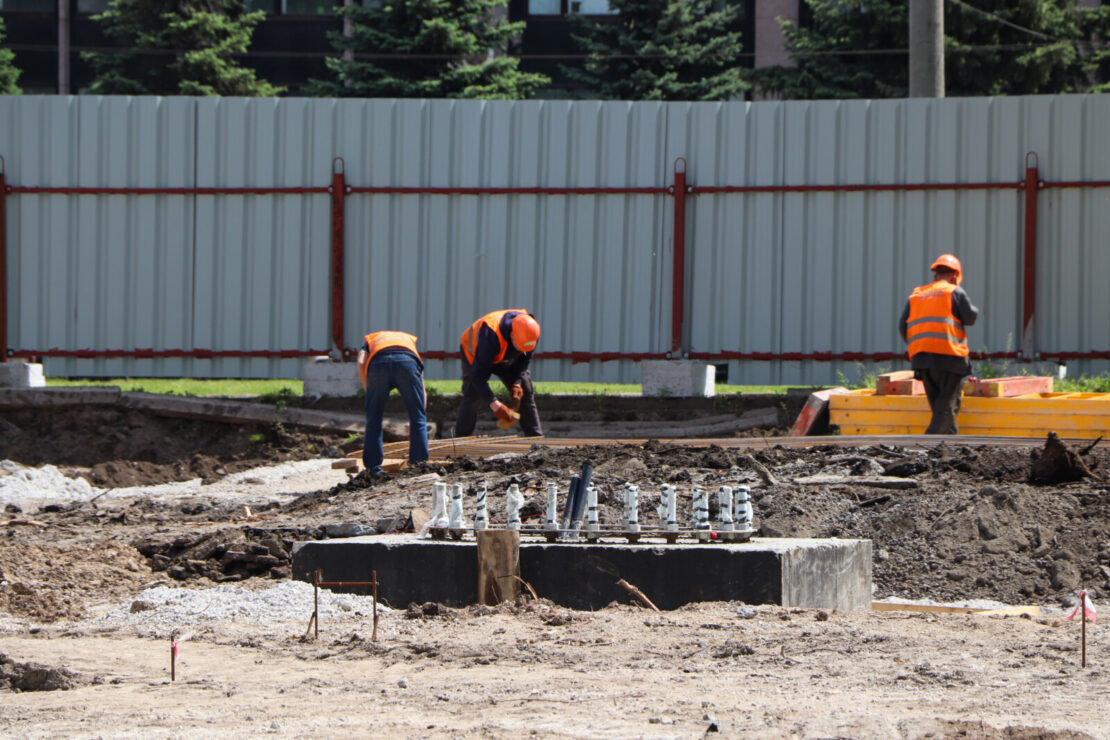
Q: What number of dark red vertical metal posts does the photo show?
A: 4